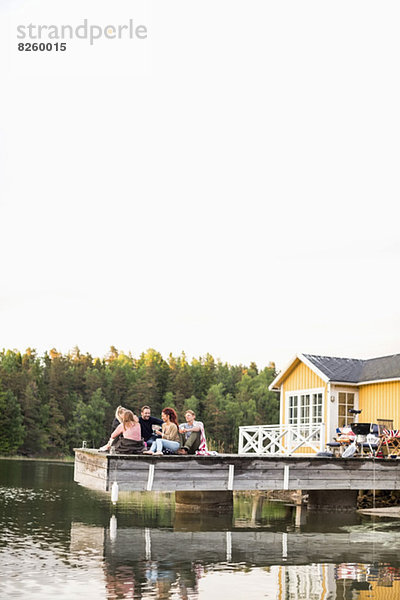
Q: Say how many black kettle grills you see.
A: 1